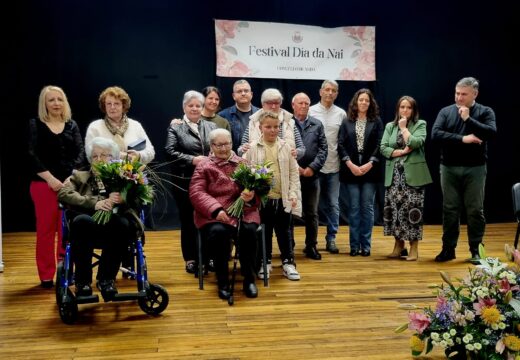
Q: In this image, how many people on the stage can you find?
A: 14